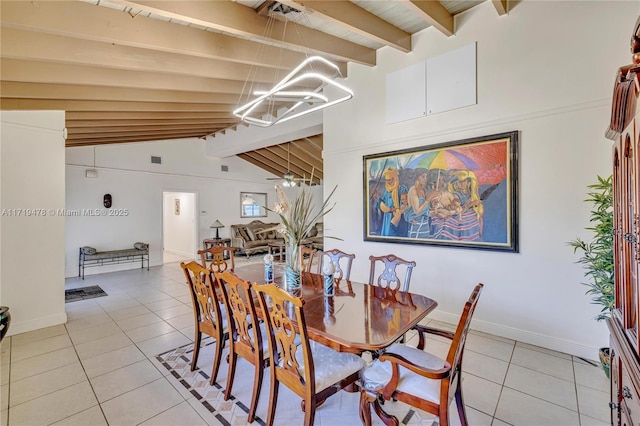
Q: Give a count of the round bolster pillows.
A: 2